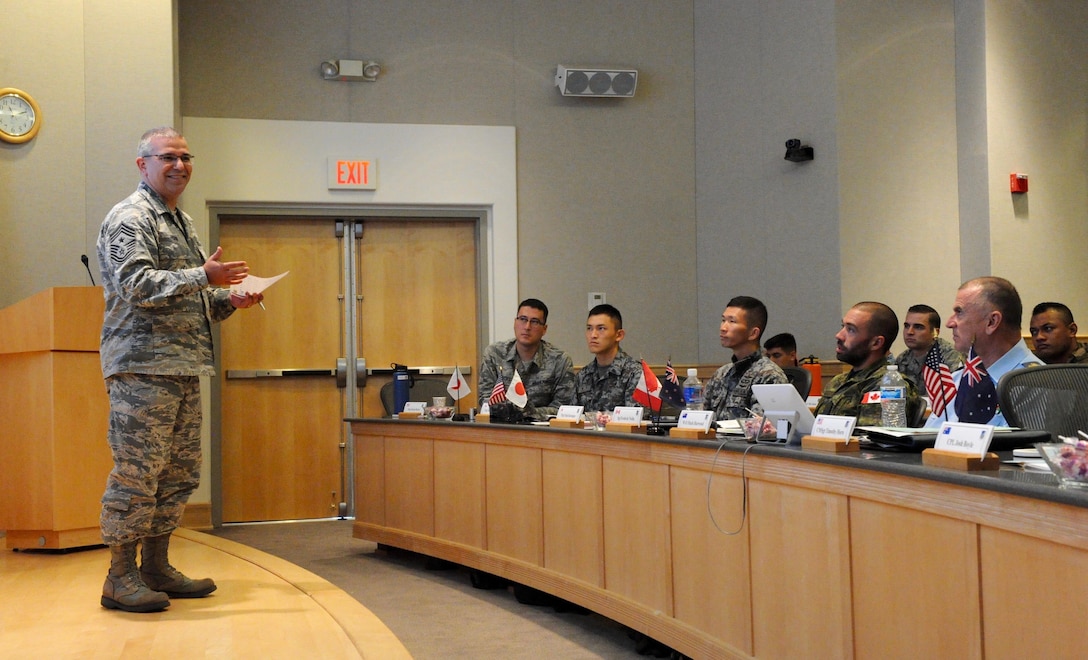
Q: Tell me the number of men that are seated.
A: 8